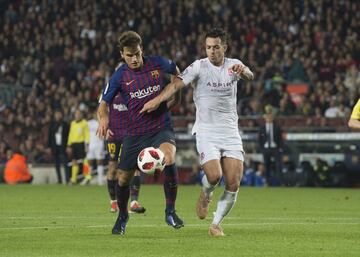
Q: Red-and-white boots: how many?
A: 2